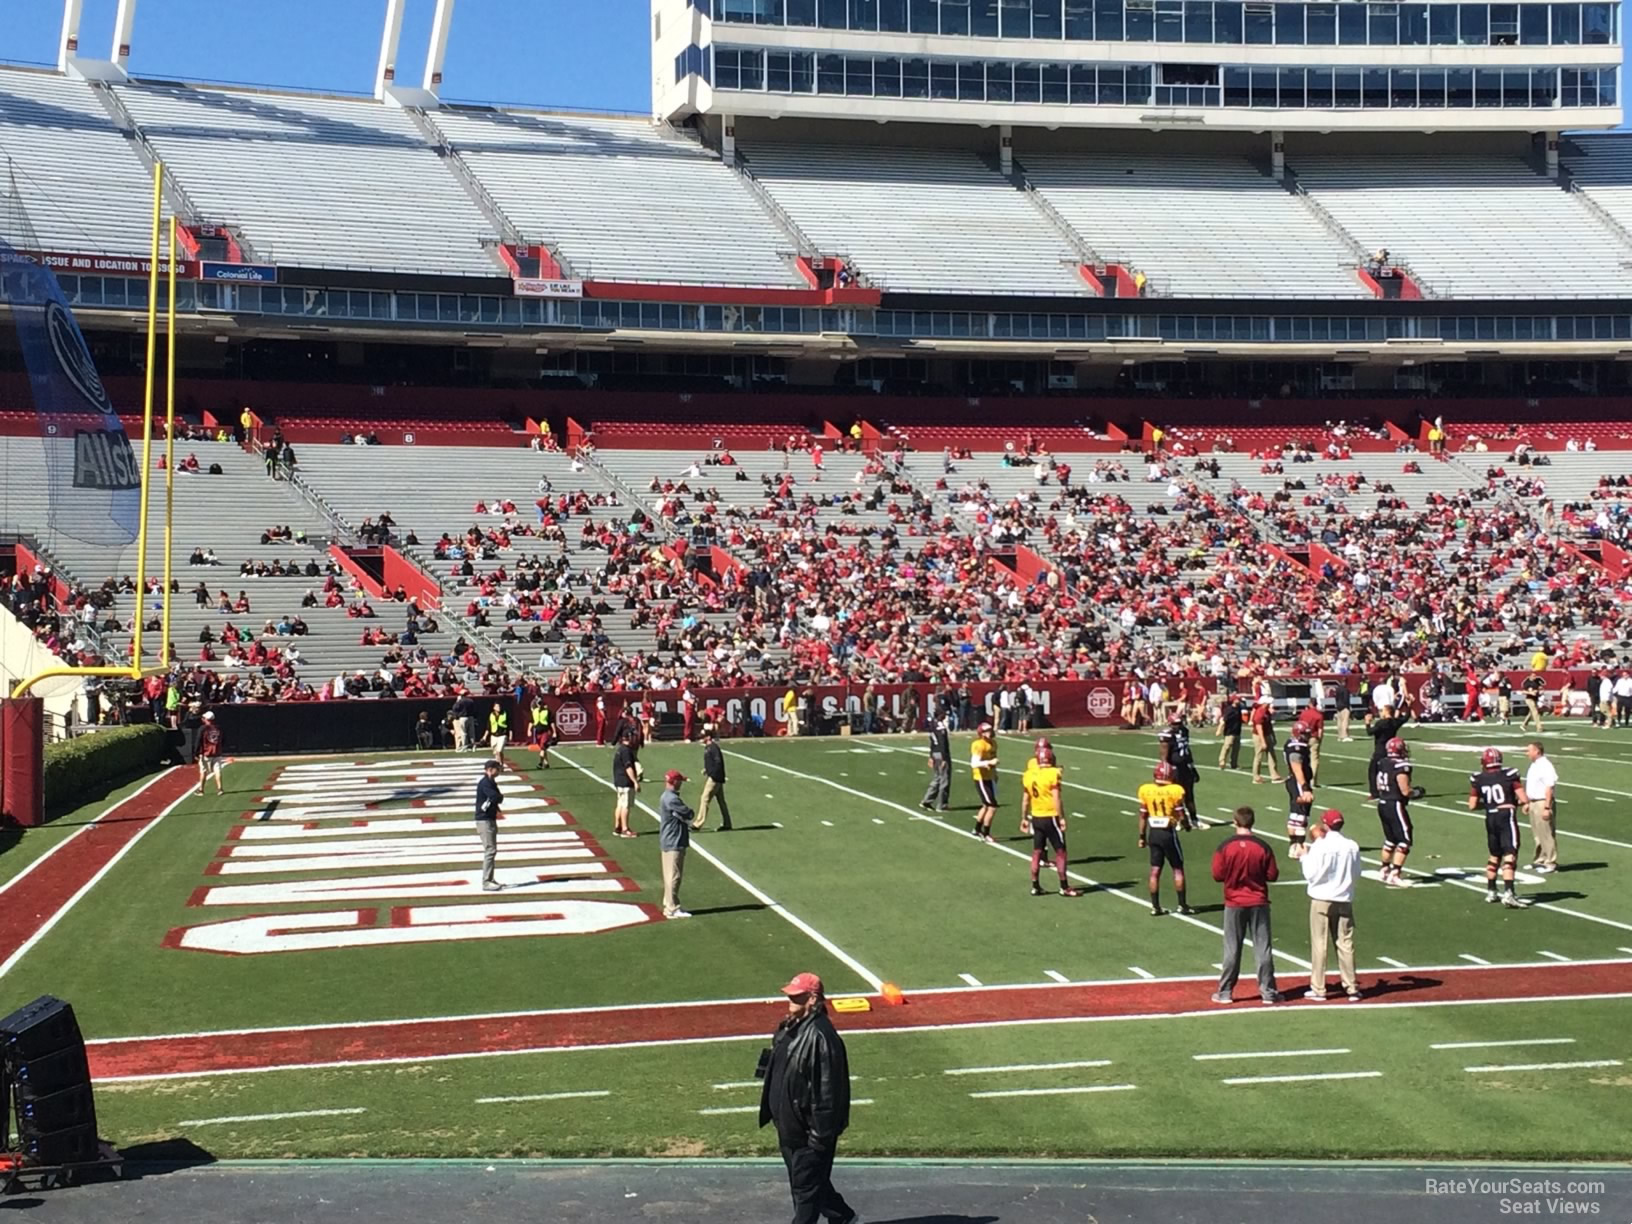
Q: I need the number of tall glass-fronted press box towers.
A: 1